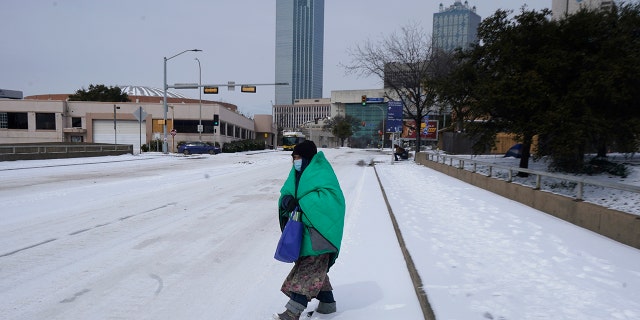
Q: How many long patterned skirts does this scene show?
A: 1